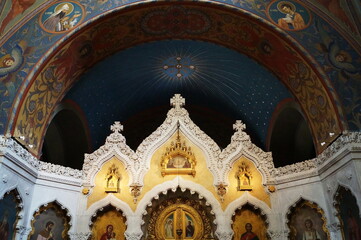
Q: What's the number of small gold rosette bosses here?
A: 2